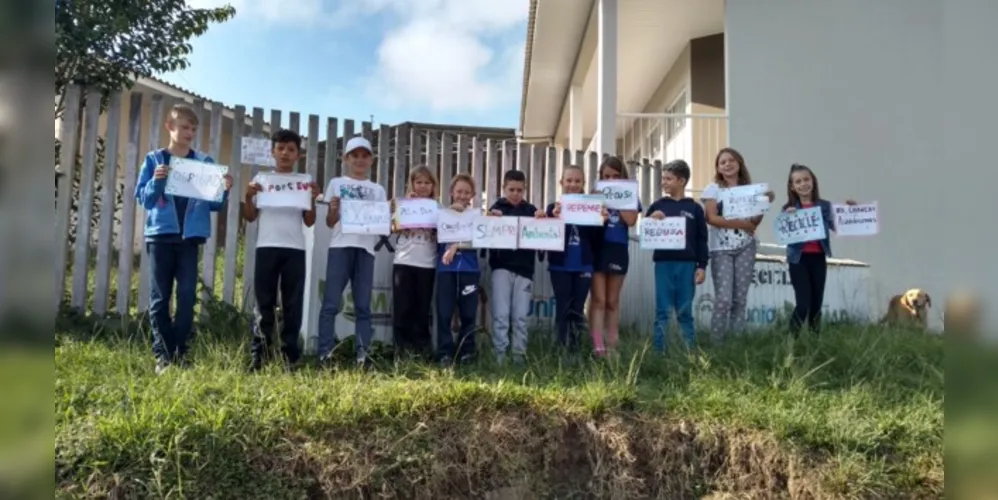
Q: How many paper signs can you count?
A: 14